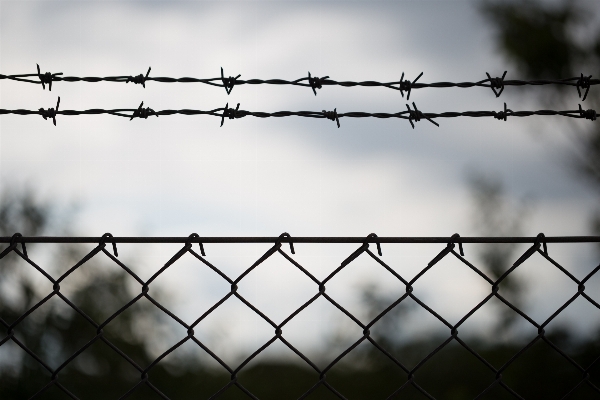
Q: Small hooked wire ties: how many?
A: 7